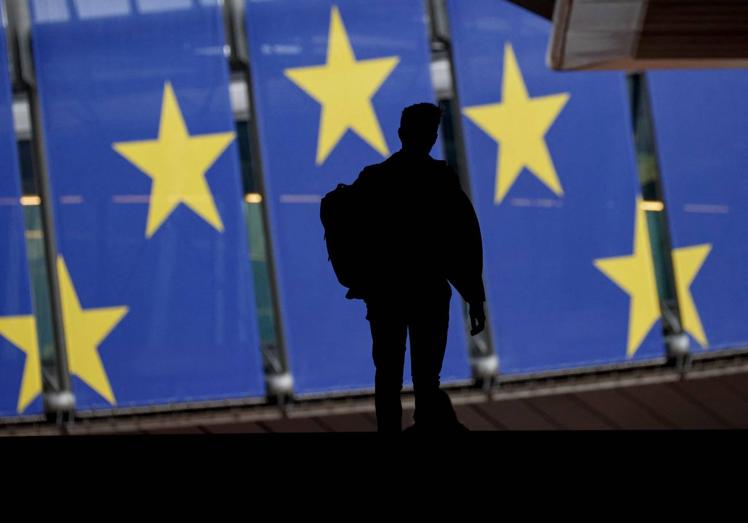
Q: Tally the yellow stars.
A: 5